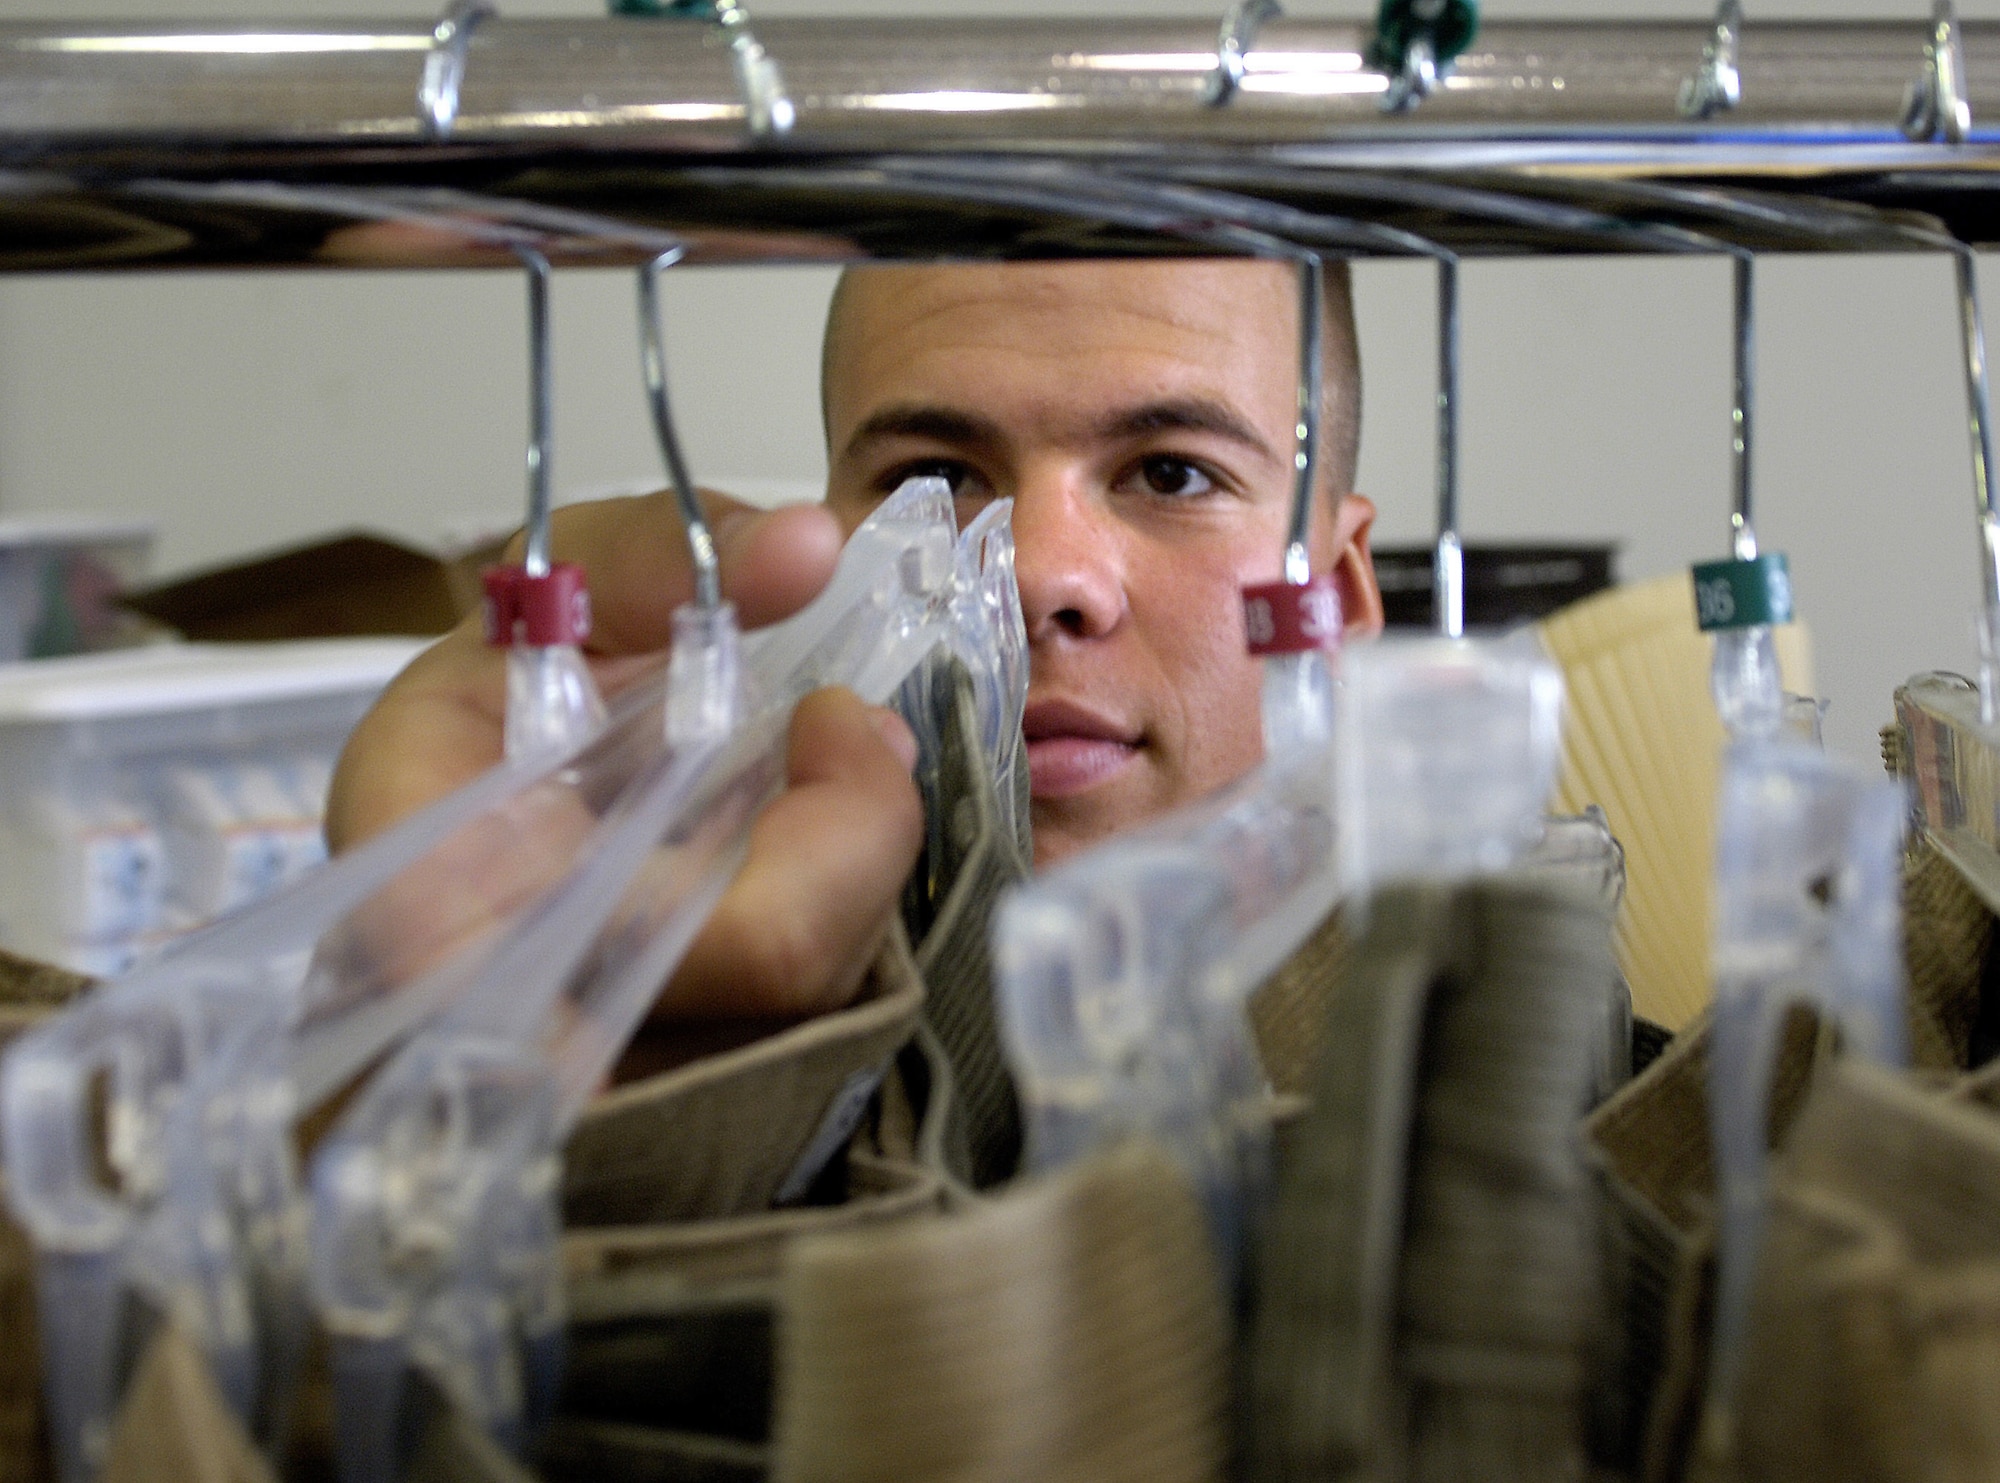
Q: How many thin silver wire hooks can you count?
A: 6